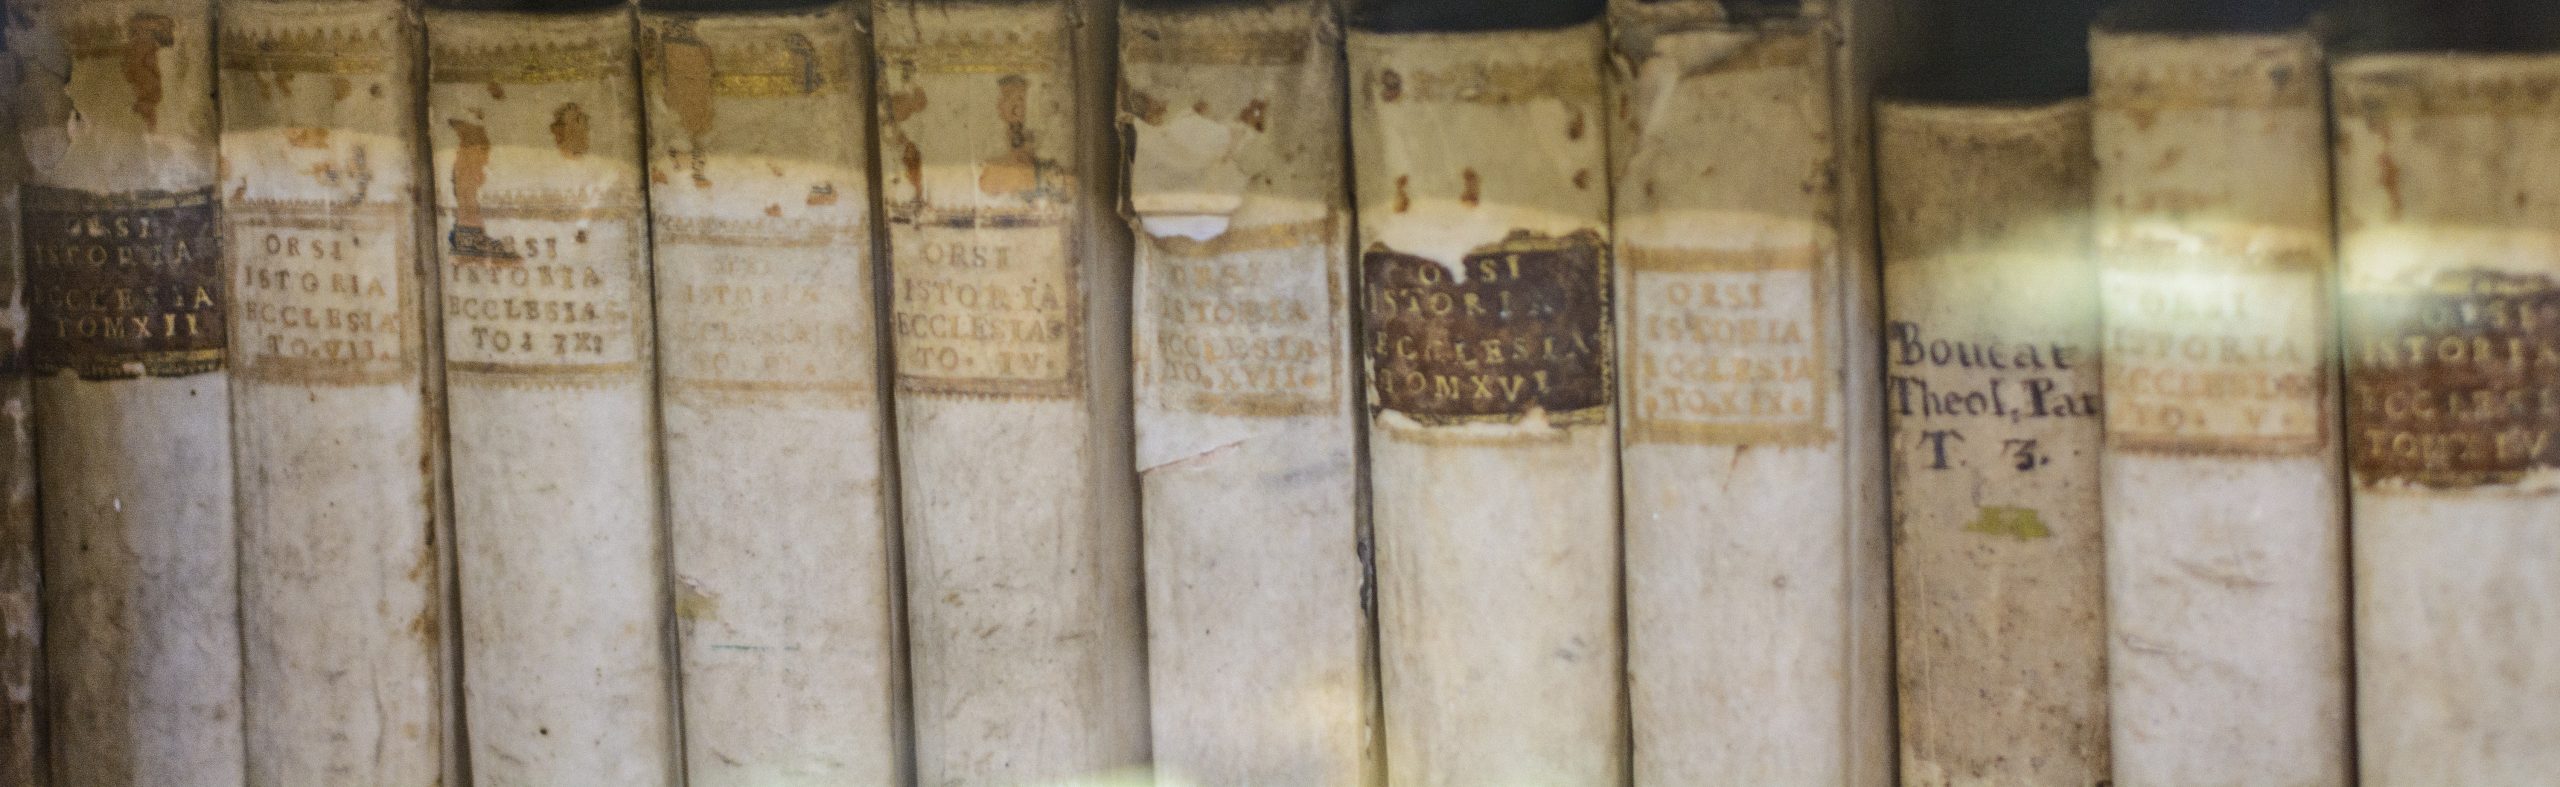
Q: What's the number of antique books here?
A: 11